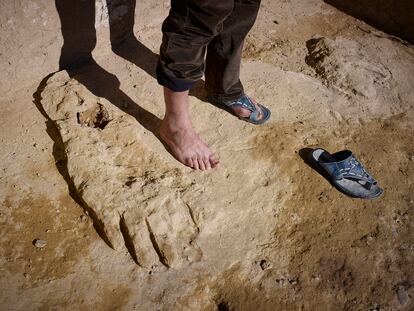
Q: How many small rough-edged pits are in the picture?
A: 1